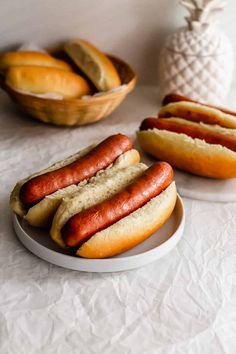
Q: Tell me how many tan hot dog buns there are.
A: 7